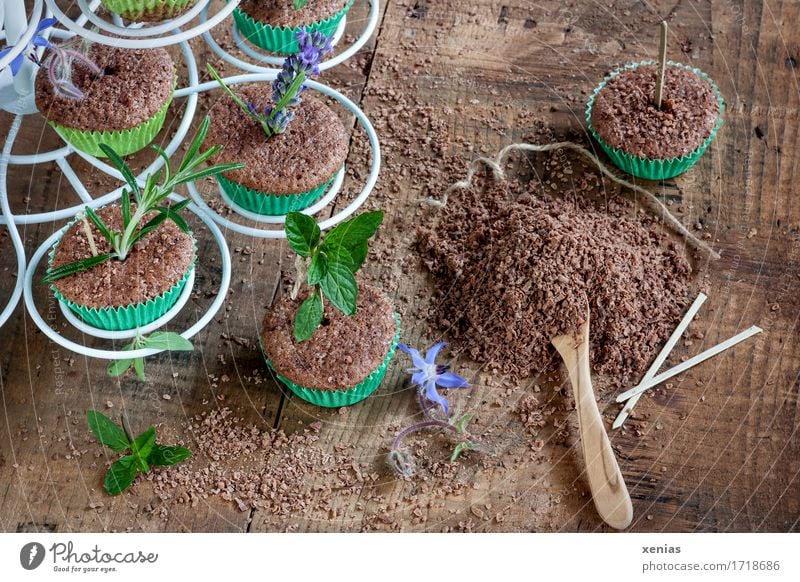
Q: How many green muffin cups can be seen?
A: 7